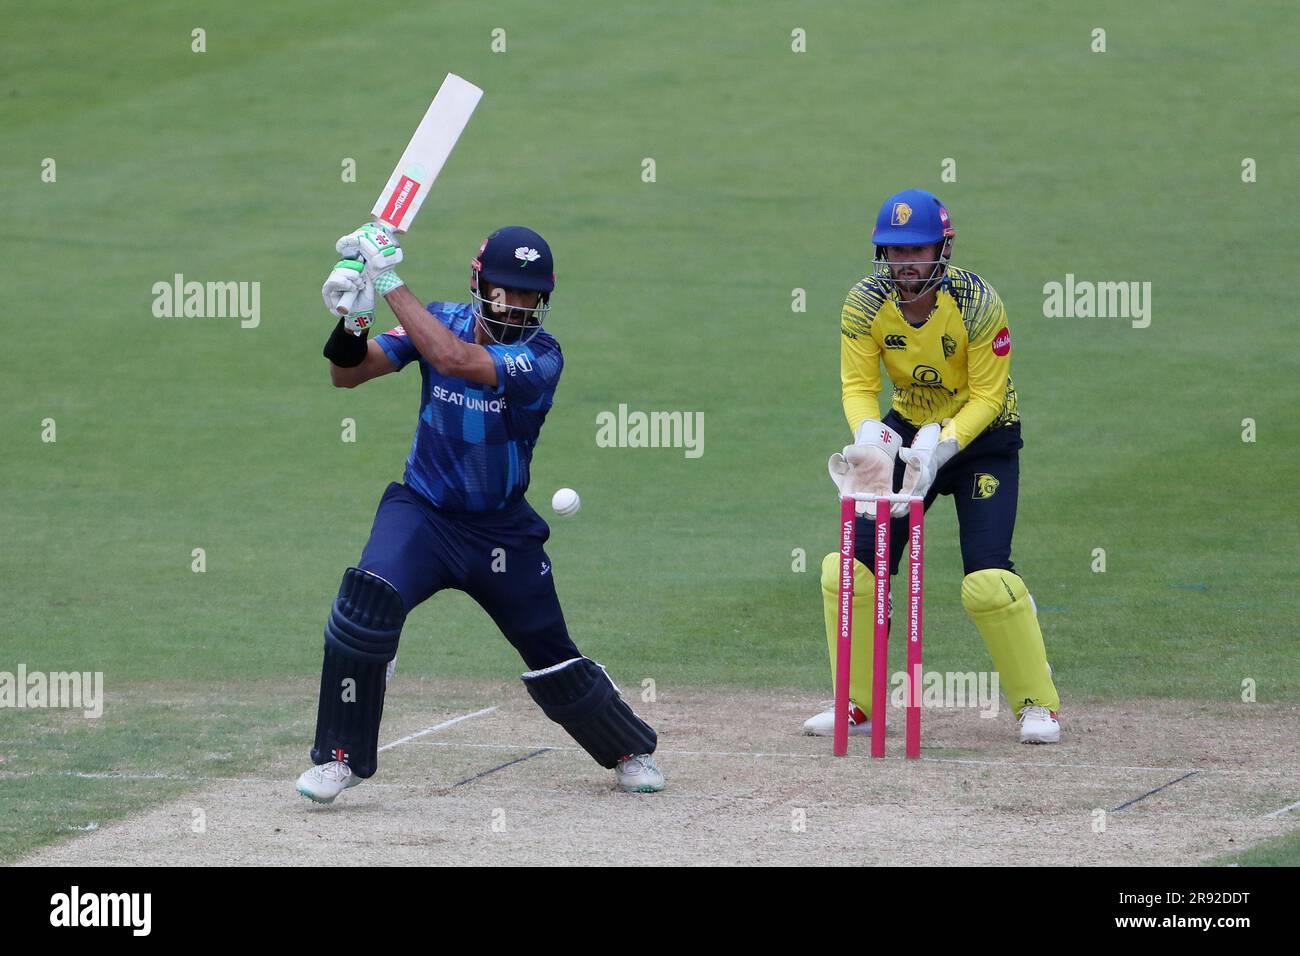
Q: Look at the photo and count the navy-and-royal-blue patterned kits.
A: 1